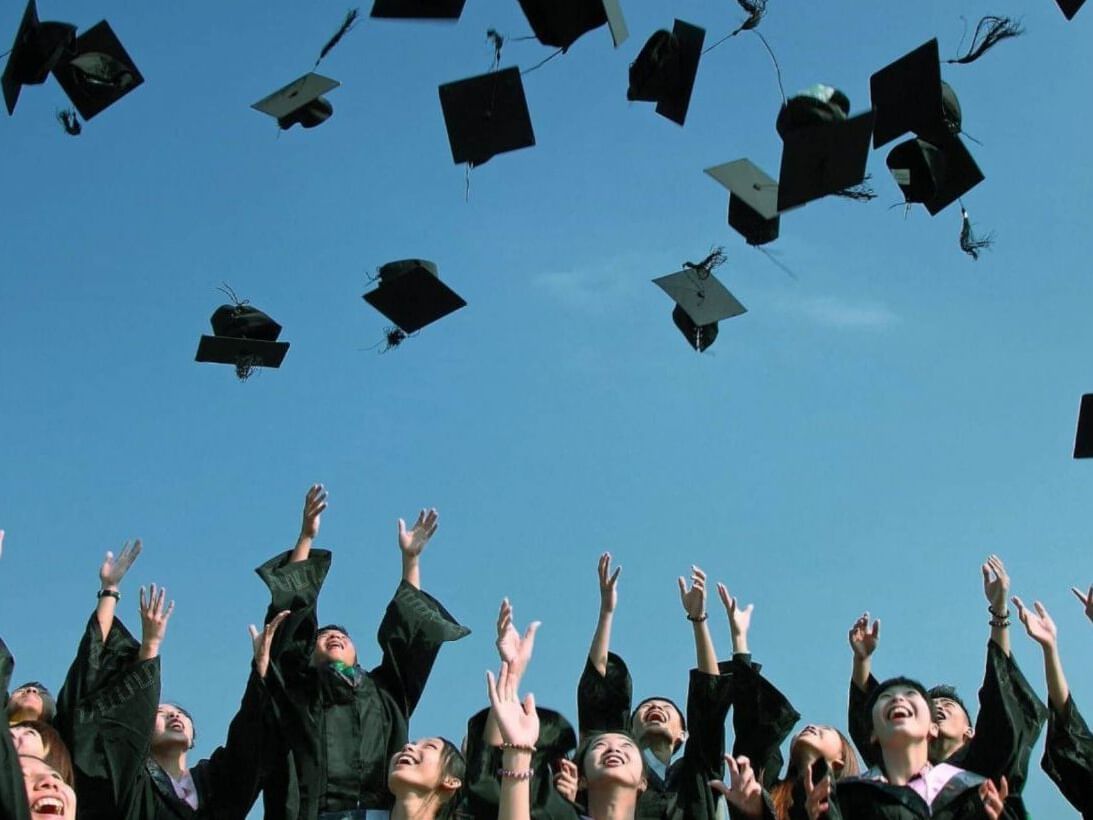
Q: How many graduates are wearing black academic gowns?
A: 11